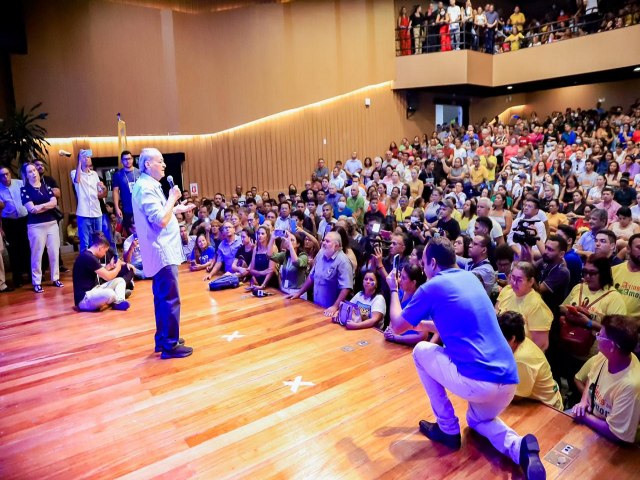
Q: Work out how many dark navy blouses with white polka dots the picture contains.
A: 1